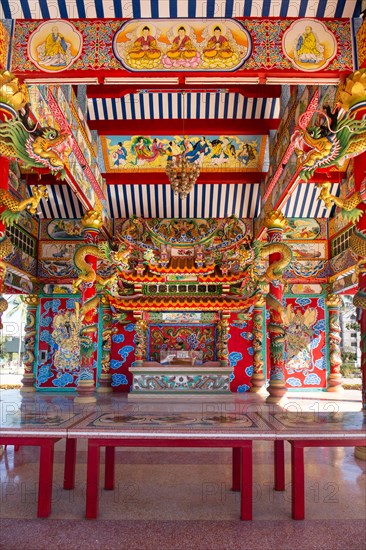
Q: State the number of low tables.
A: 3